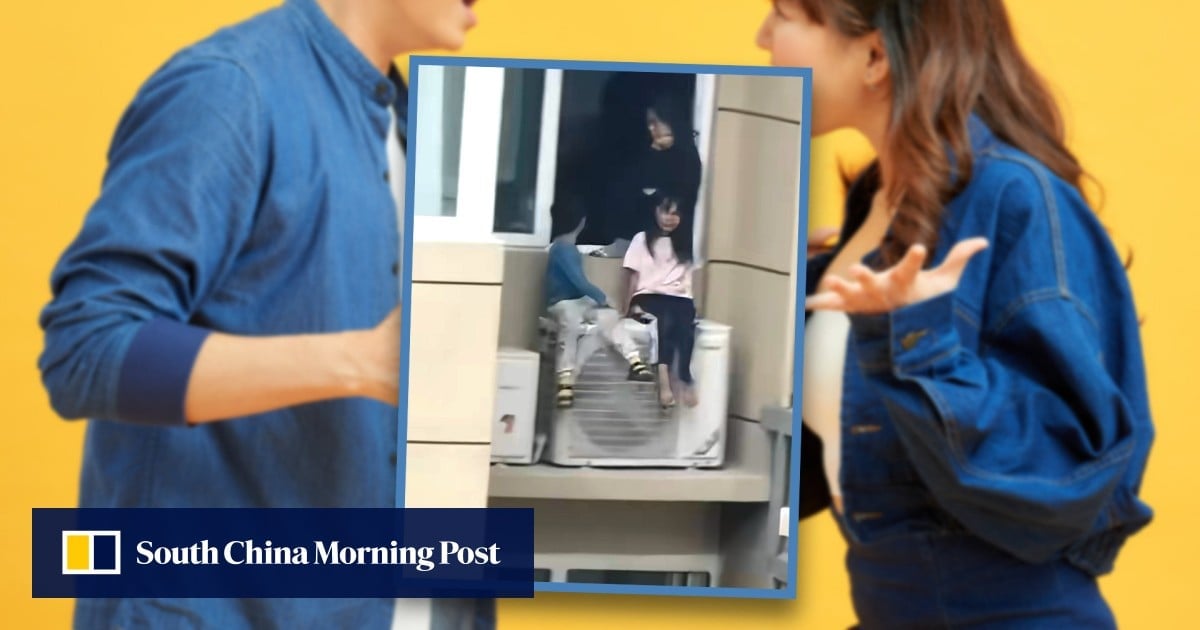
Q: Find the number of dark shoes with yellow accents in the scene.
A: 2